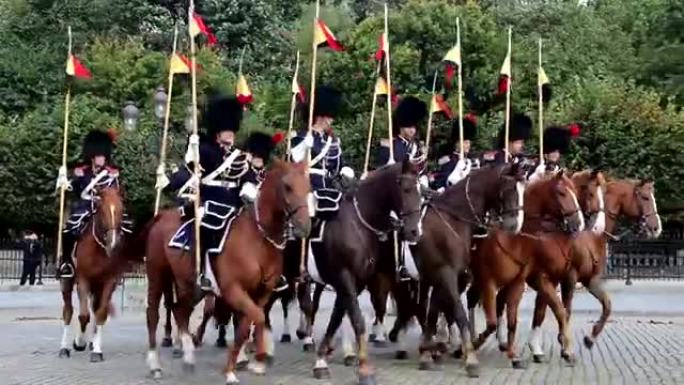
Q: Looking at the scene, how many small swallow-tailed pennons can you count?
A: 12